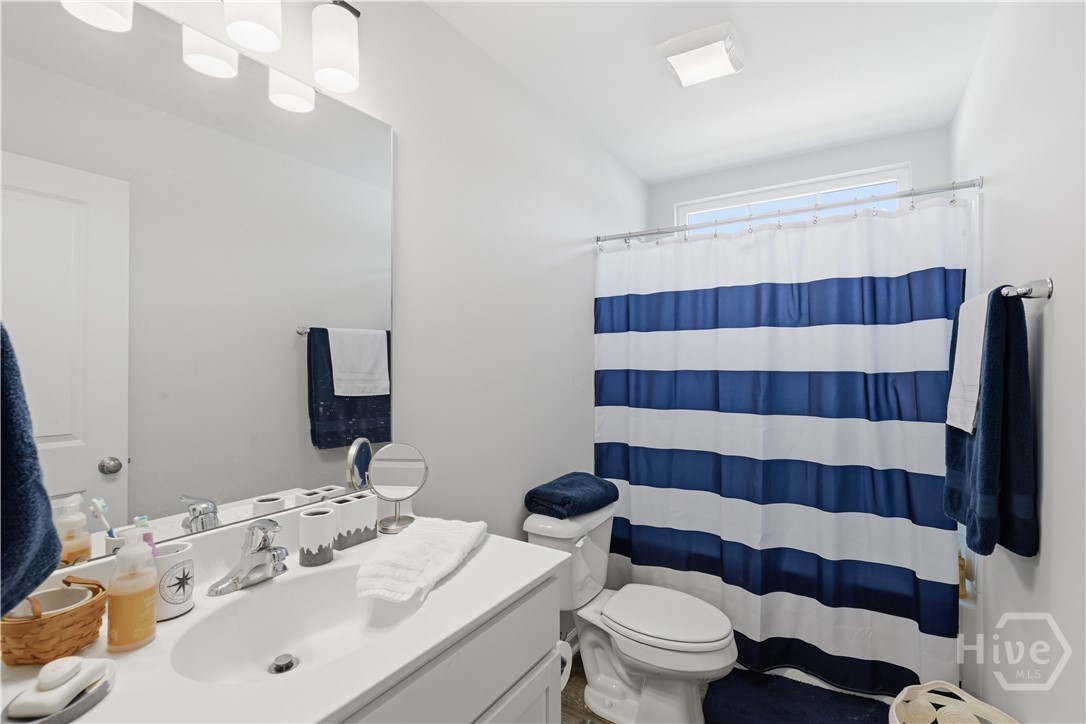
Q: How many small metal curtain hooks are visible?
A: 12